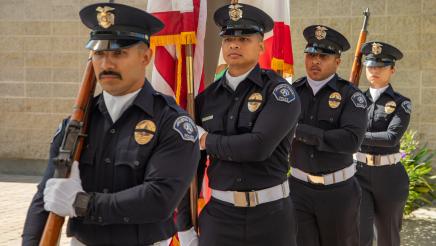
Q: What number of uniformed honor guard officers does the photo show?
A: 4